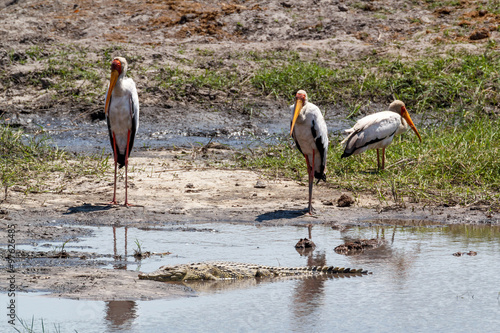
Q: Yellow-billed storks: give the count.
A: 3